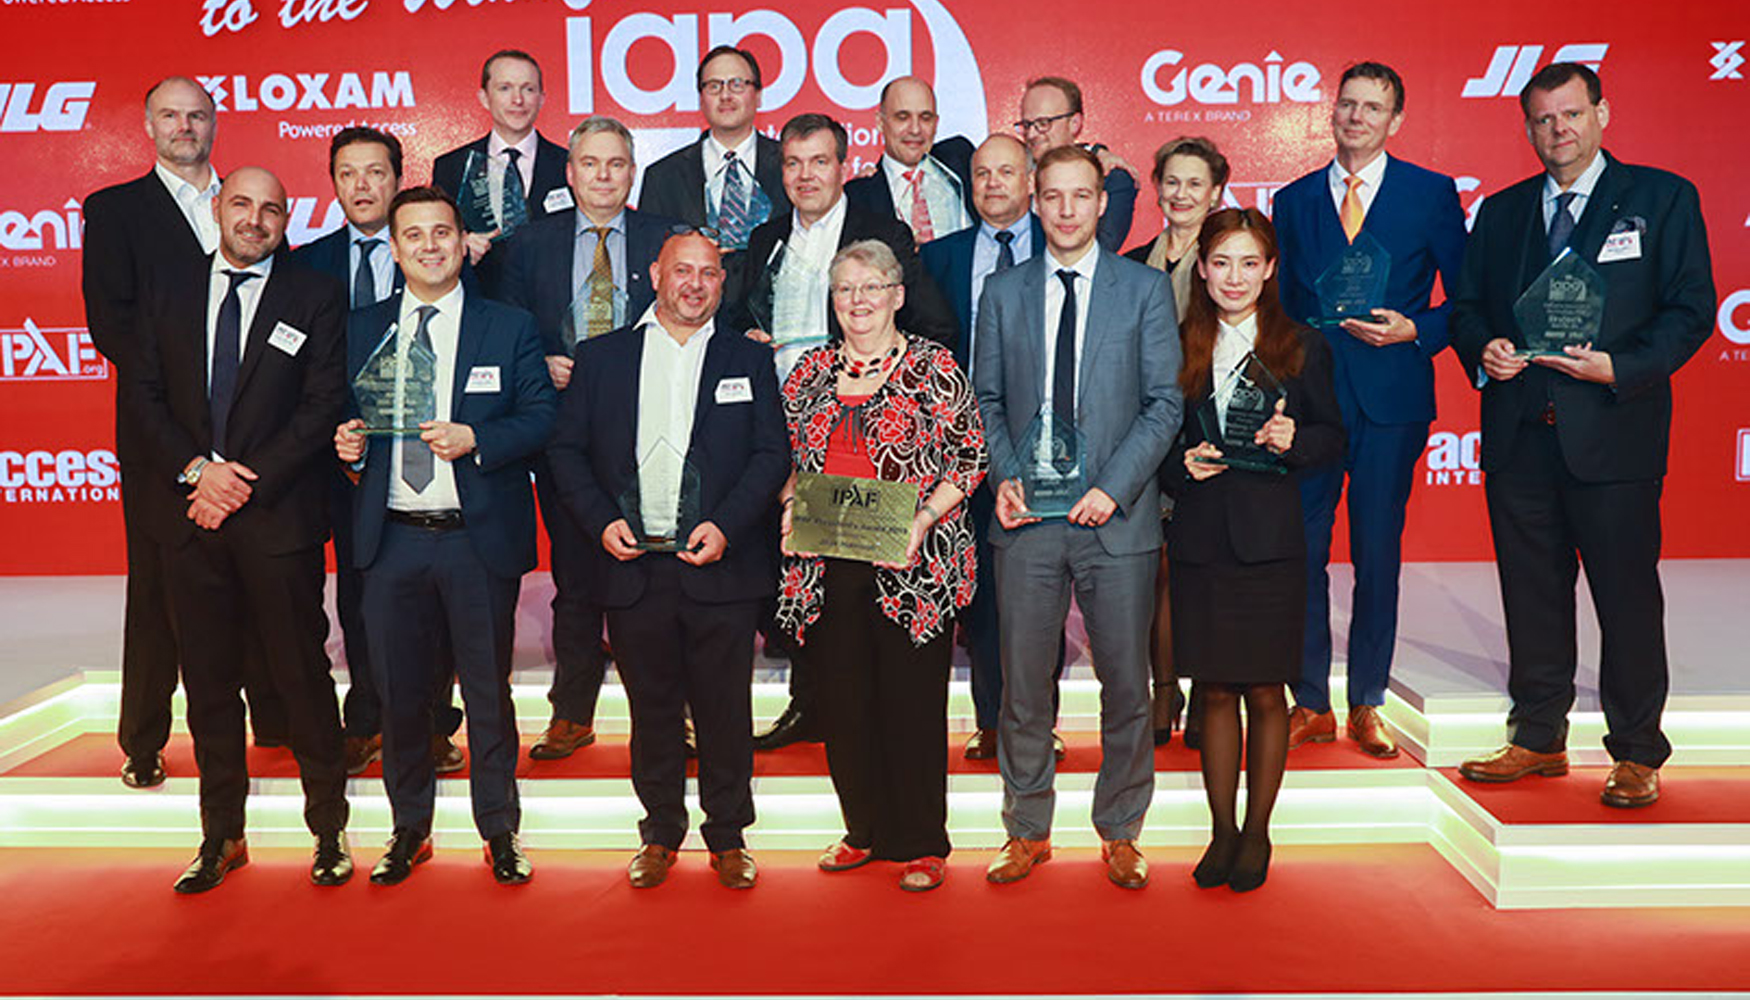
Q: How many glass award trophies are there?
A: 11